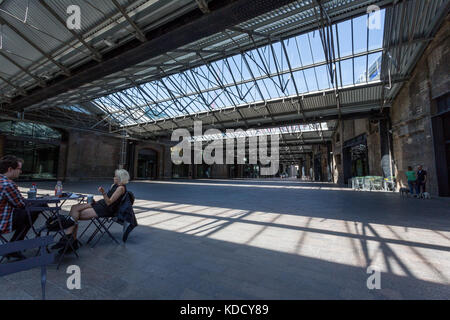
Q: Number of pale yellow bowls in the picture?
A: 0